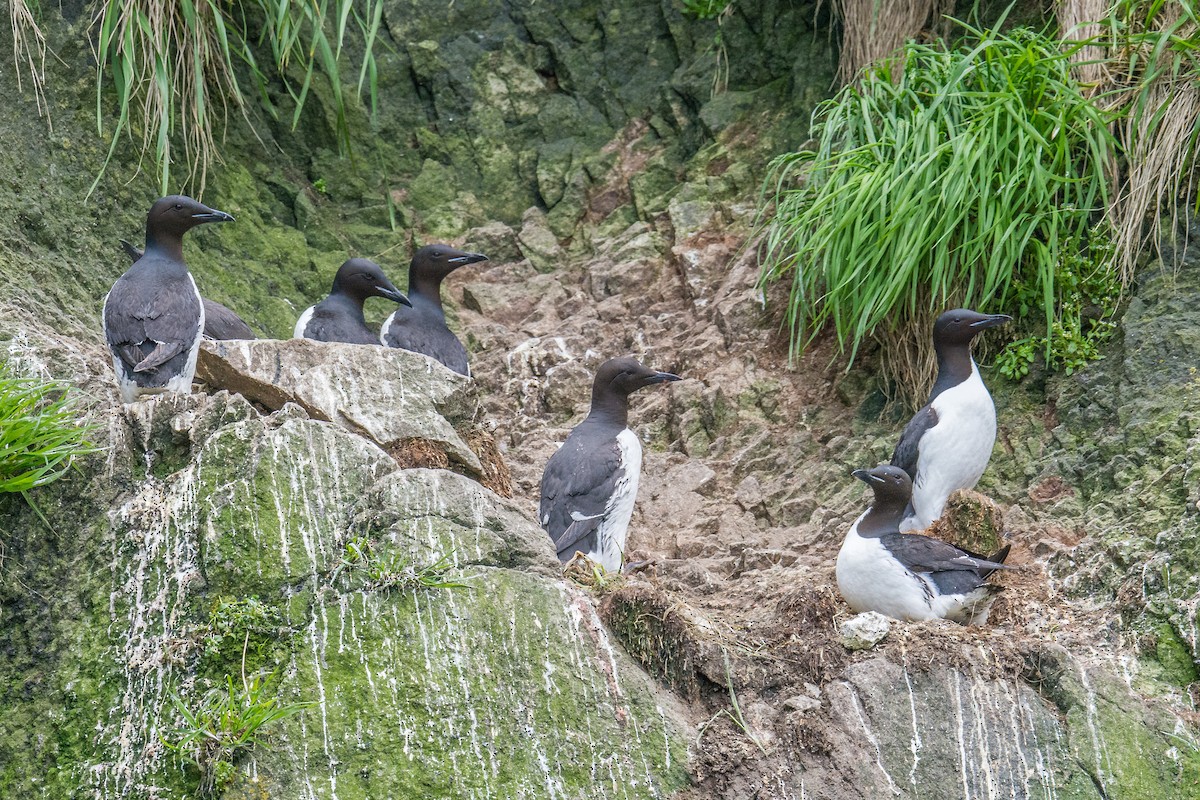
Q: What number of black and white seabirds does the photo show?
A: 7